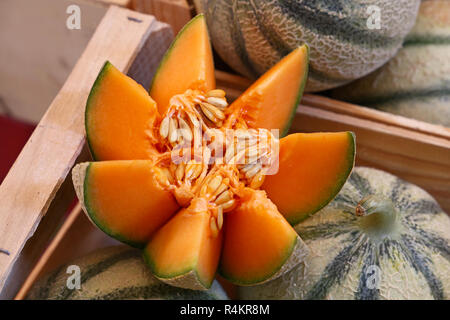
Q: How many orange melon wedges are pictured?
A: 7